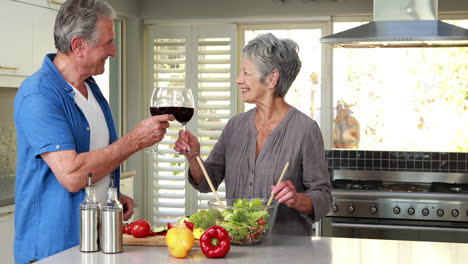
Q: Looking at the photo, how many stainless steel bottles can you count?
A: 2